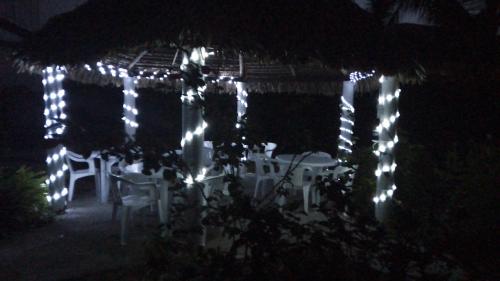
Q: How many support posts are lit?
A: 6